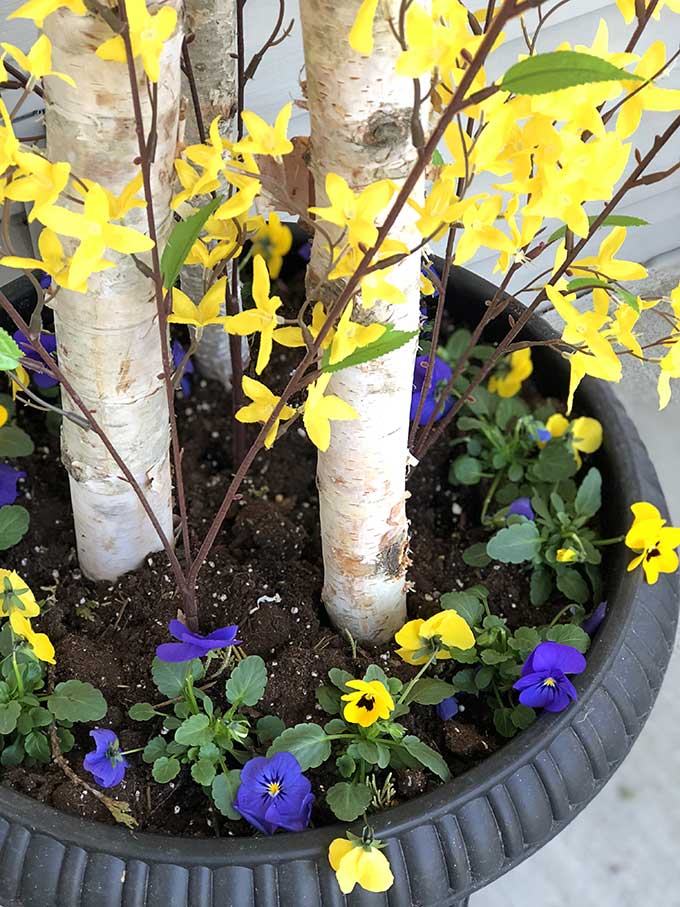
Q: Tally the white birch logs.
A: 3